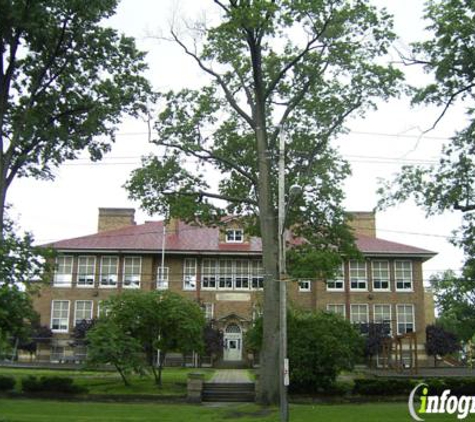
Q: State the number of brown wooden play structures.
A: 1